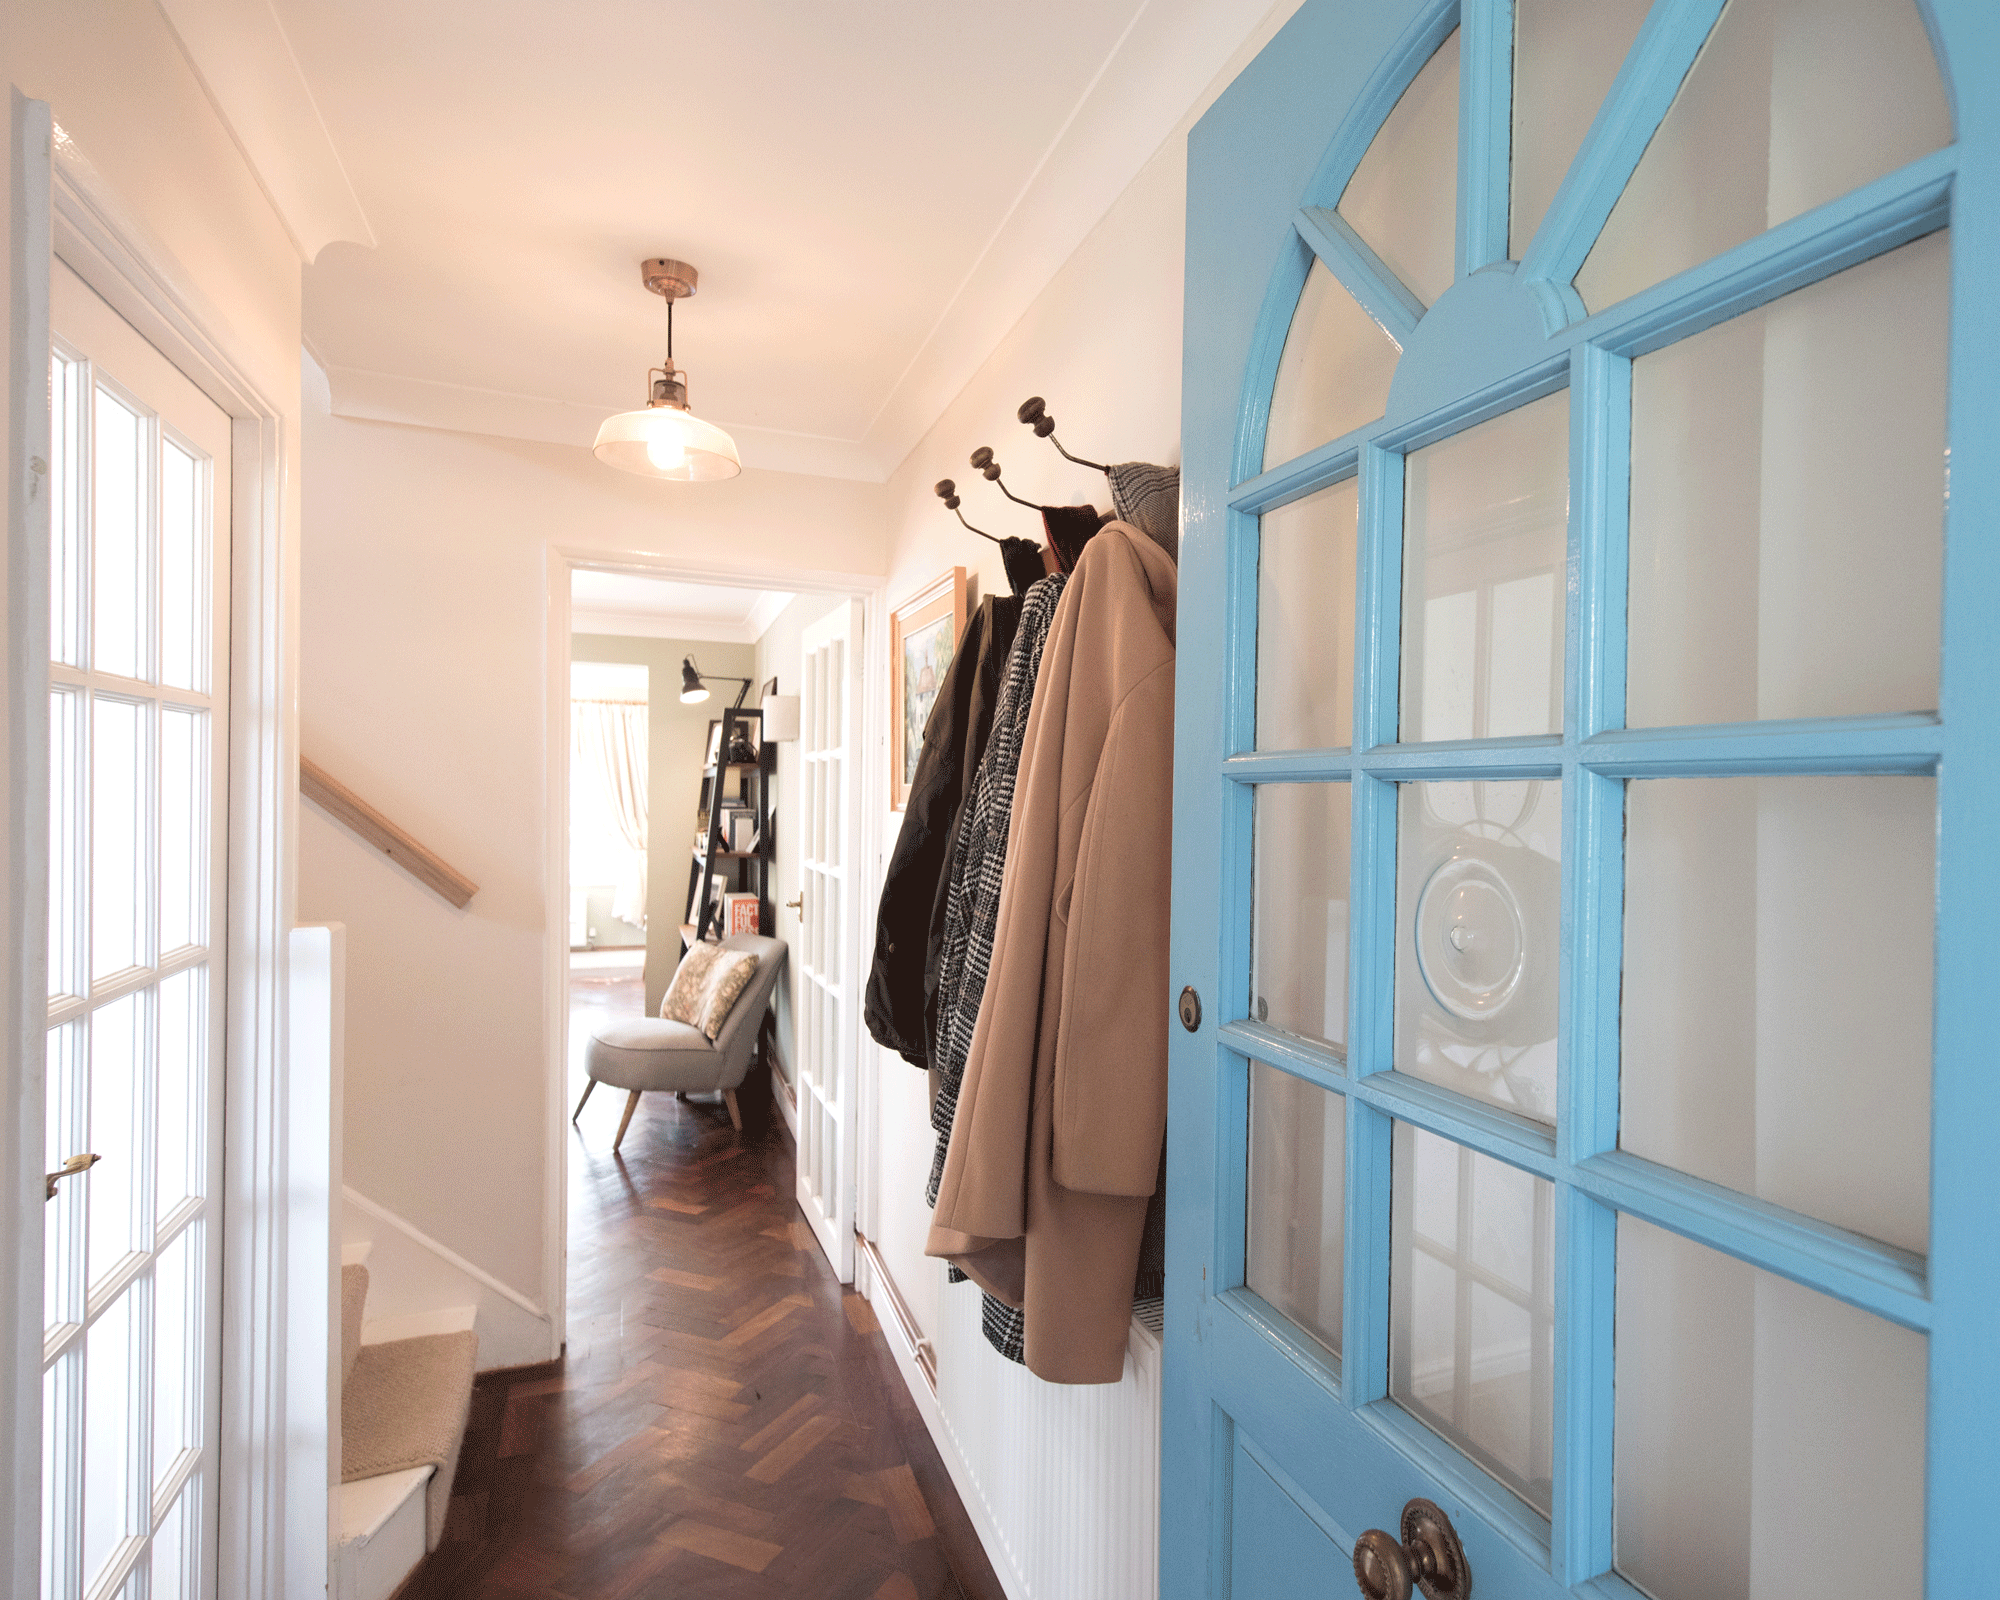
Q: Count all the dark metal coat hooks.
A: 3